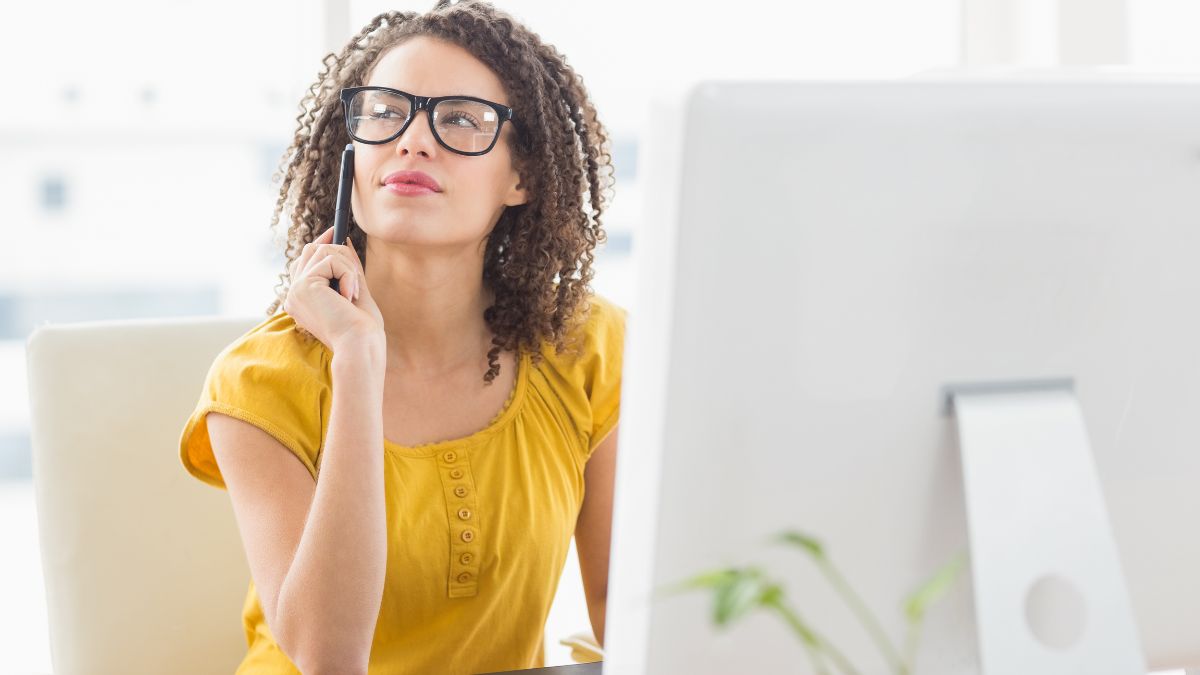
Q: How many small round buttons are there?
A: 7